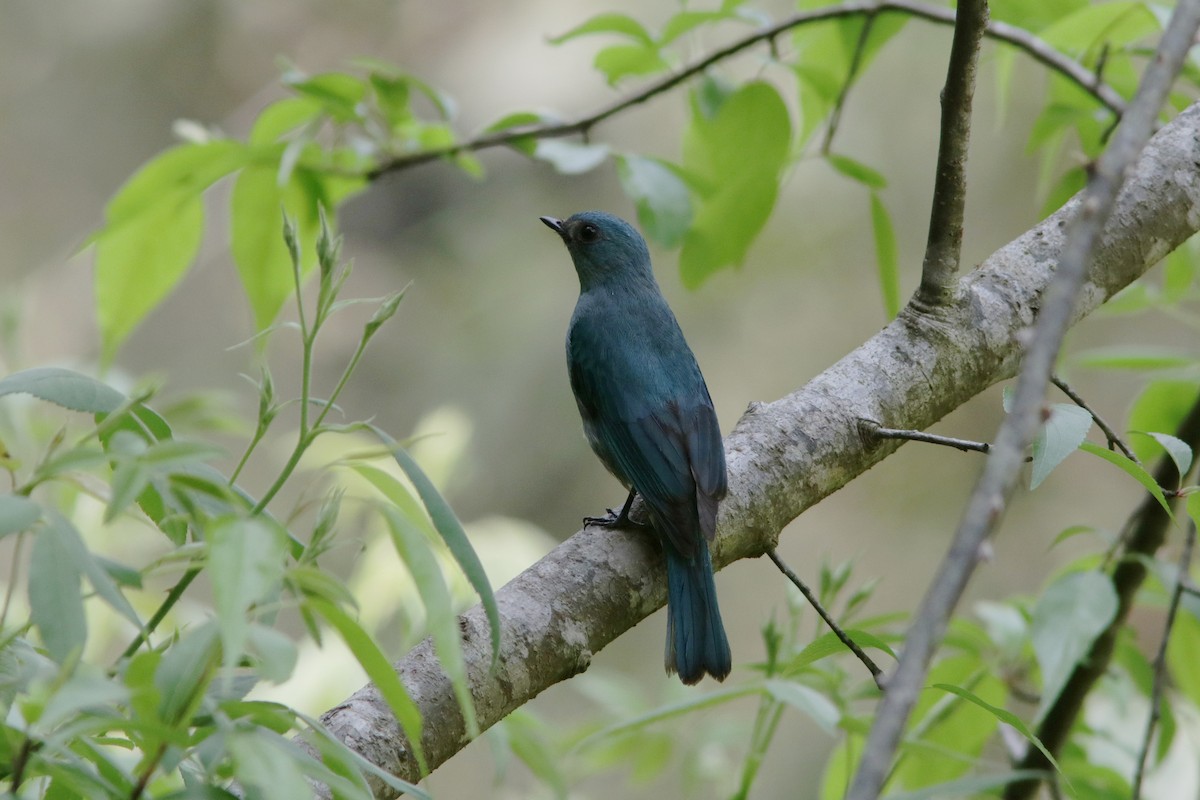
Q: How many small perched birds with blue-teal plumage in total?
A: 1